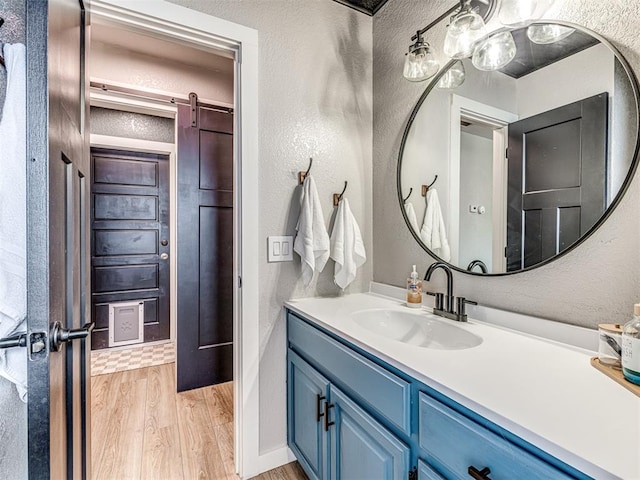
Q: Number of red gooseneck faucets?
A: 0